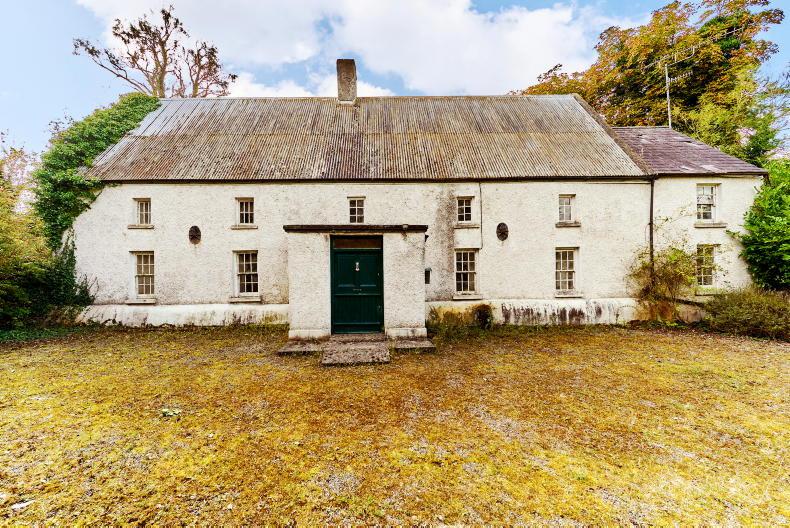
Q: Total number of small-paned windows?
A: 11